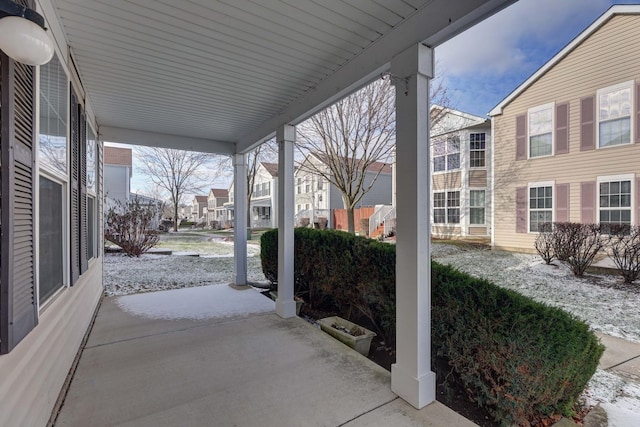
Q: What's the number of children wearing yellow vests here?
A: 0